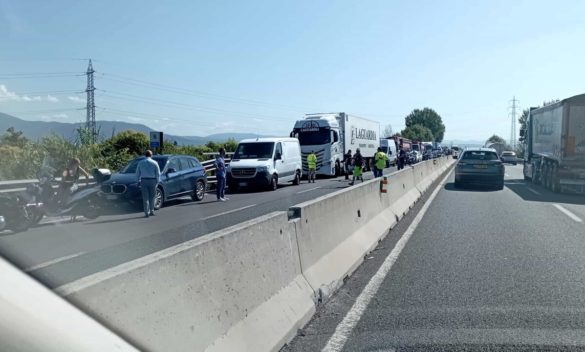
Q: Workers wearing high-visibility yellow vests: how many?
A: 2